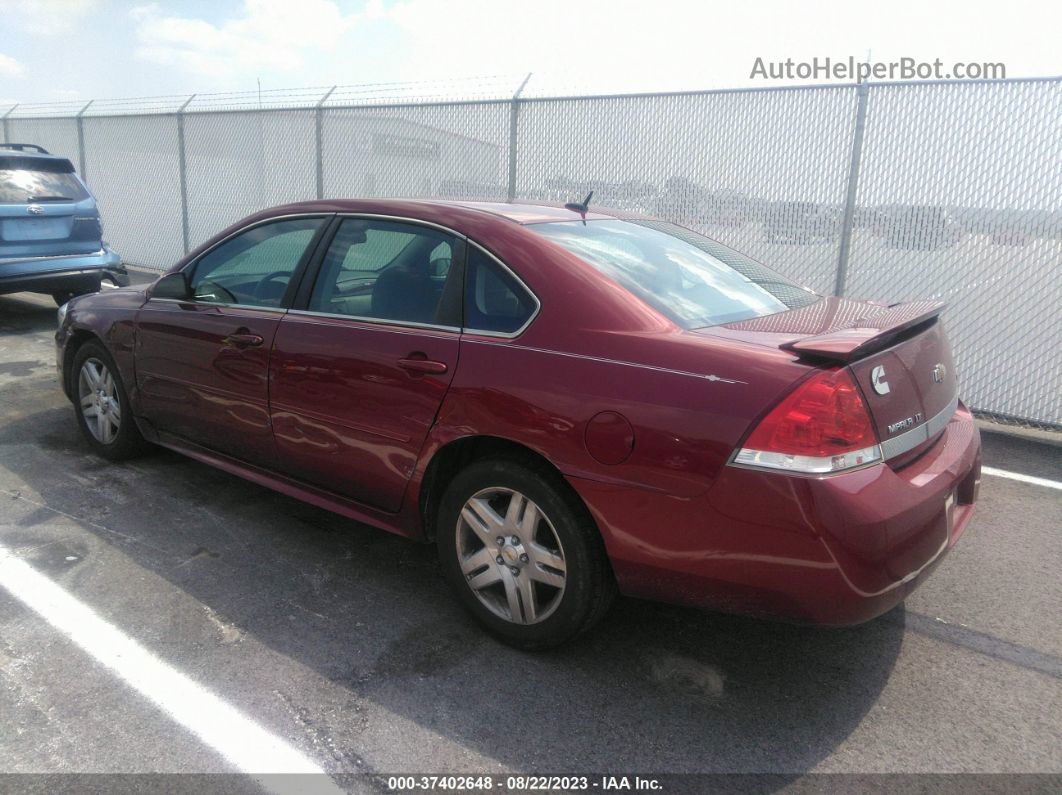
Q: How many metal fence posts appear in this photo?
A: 6